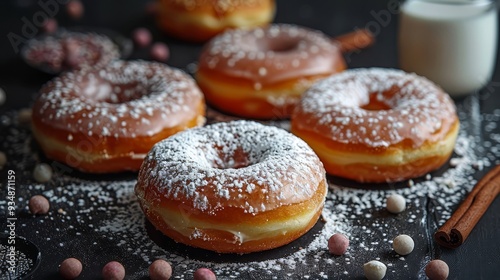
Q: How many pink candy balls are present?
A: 11